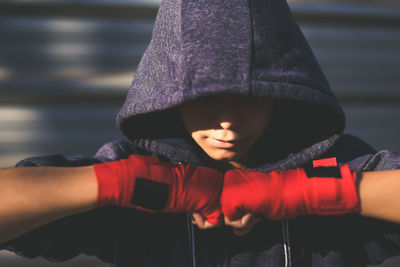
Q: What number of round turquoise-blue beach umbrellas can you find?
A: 0